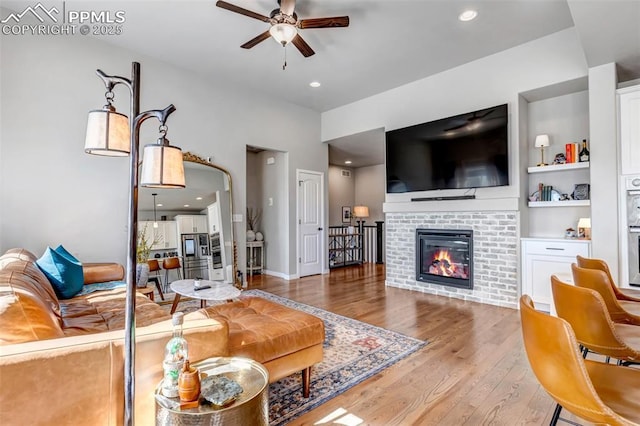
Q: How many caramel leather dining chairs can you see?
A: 4